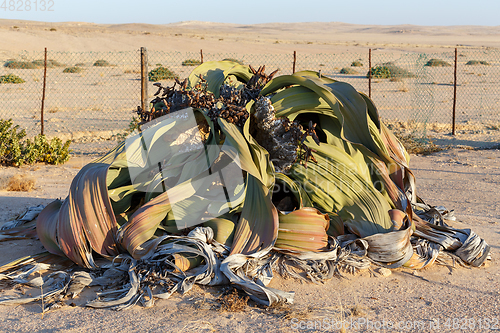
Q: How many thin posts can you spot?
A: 5